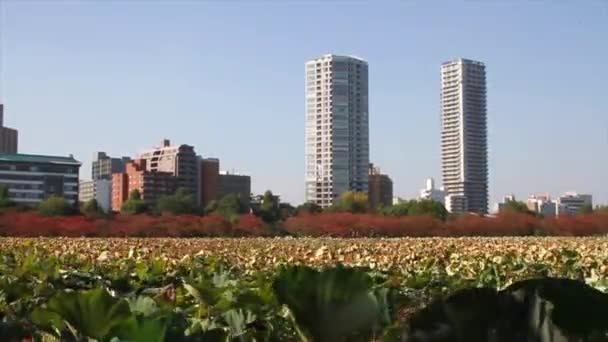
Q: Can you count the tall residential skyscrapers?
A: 2